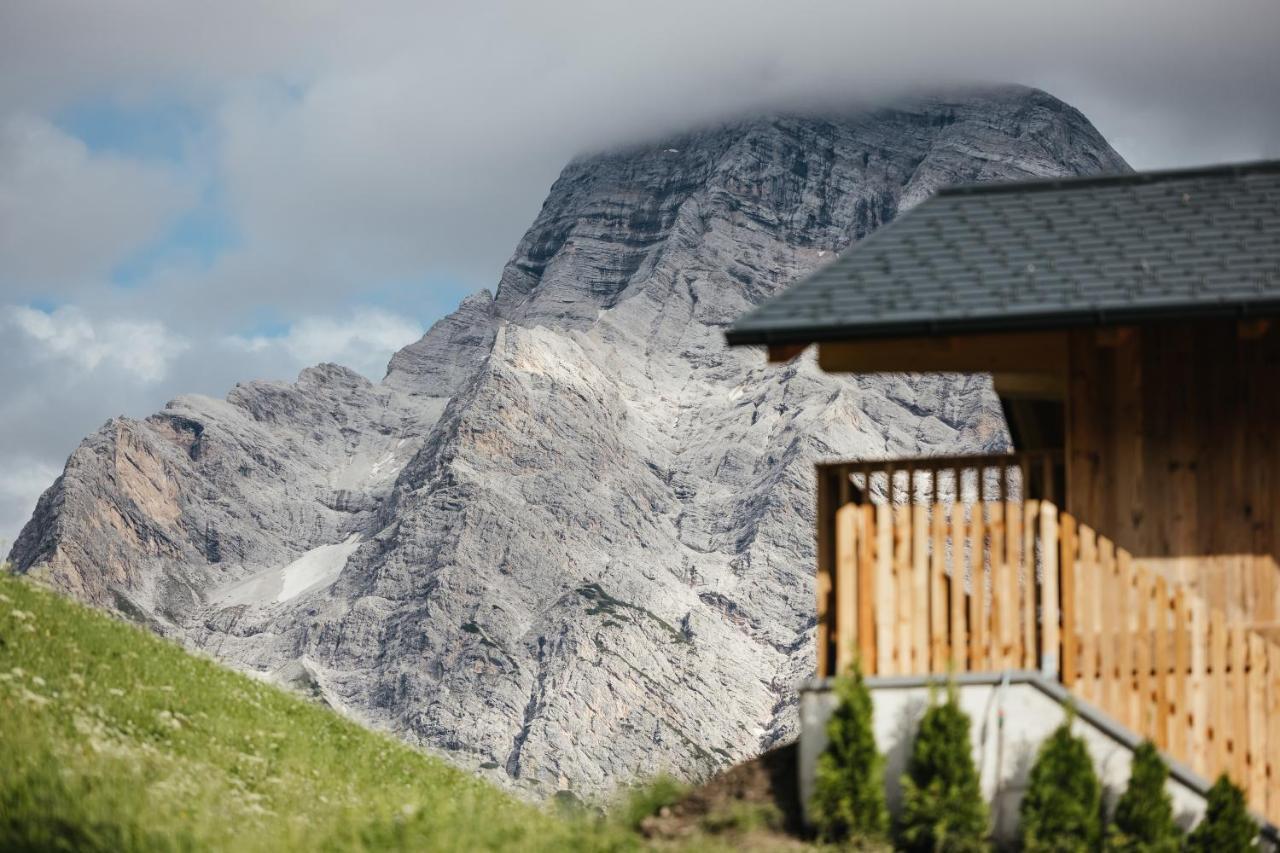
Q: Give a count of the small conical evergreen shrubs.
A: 5